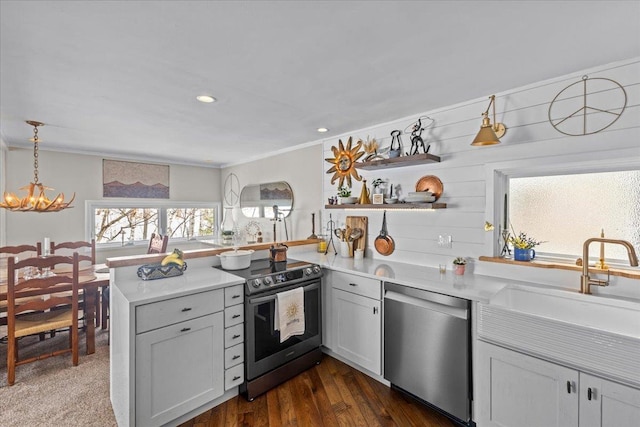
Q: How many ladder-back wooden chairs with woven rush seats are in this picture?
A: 3